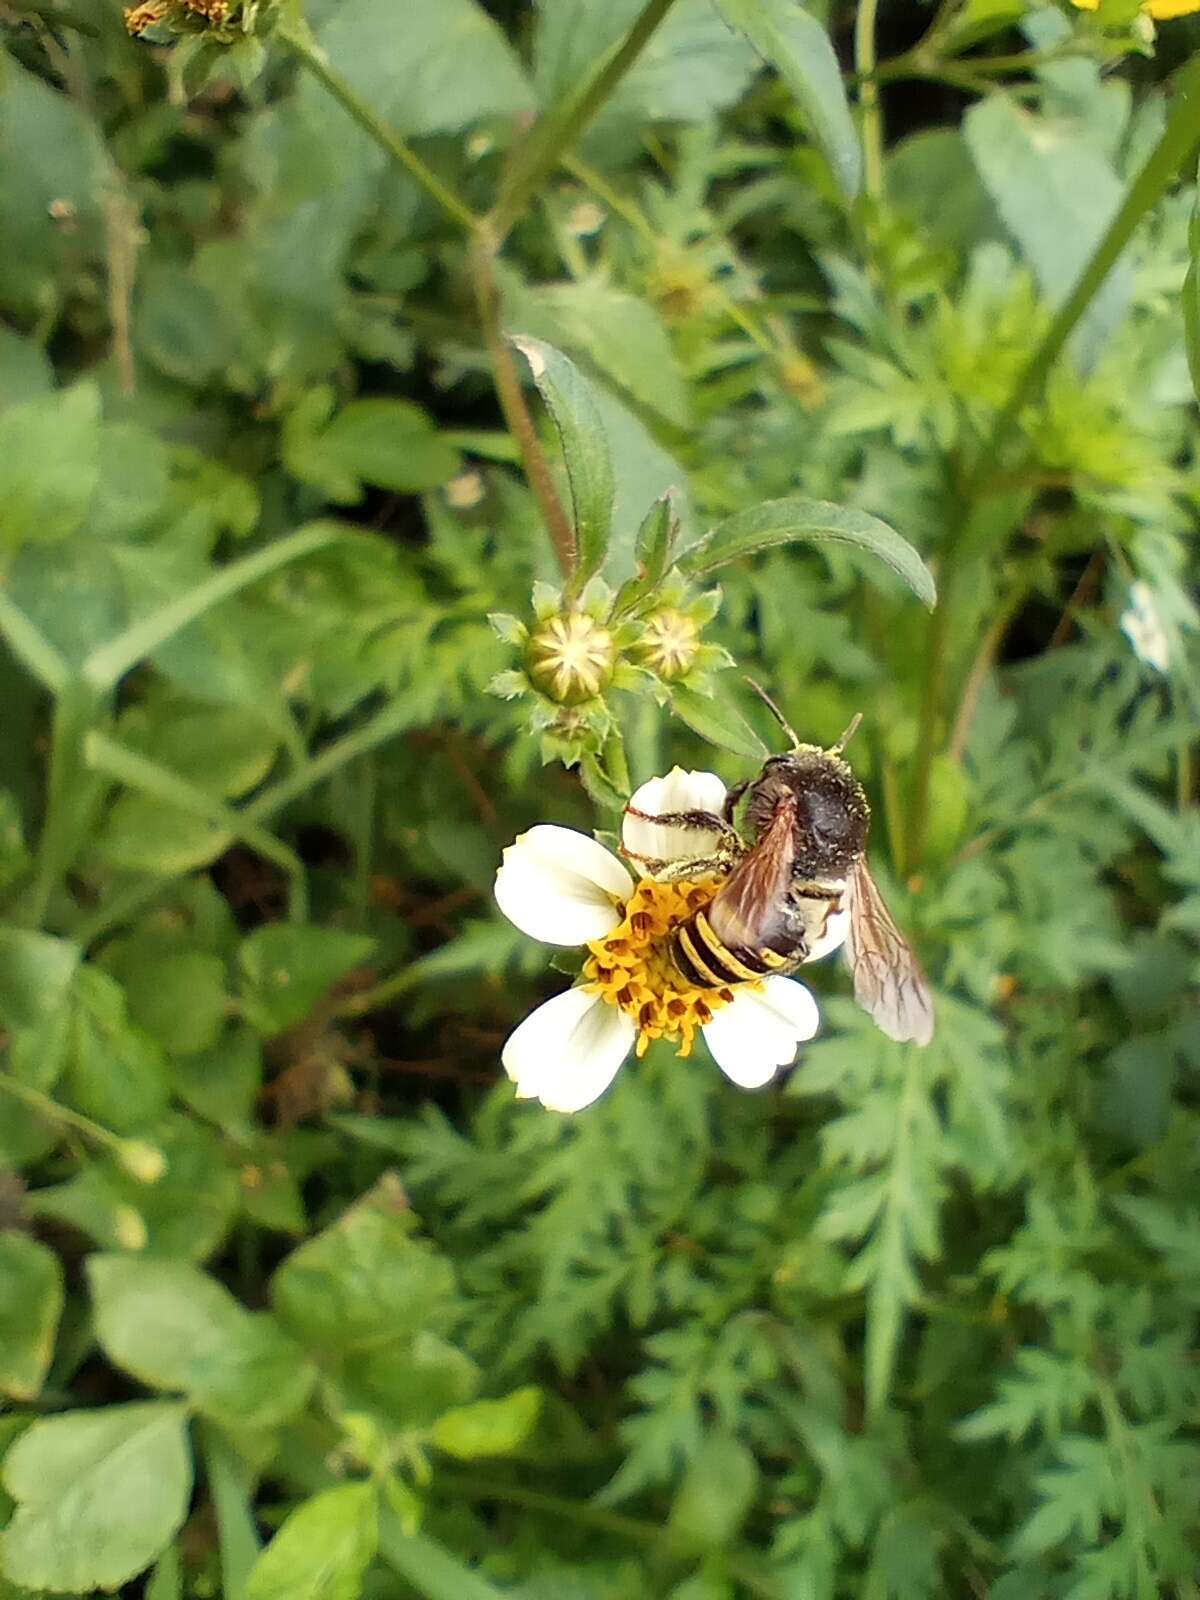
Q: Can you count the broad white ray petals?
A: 5